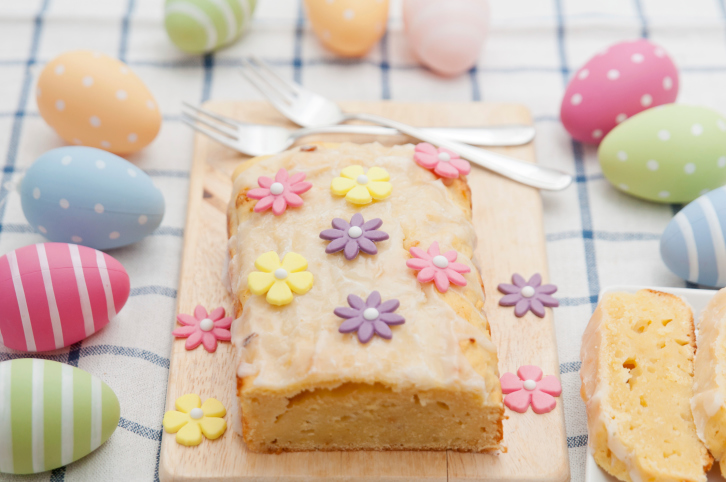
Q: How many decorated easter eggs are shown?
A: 10